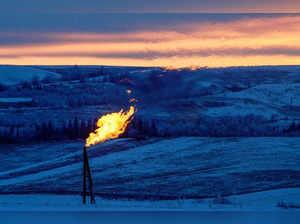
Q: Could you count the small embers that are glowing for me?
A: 2